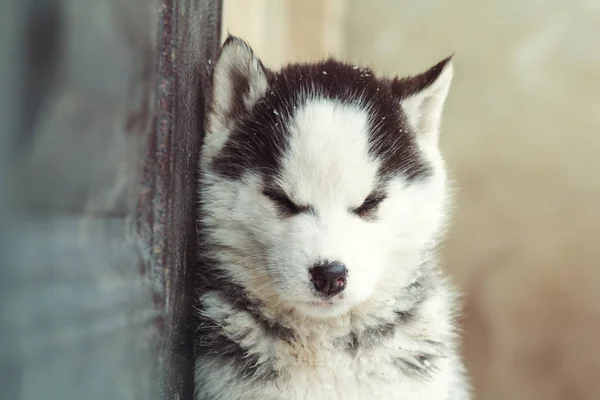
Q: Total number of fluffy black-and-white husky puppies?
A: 1